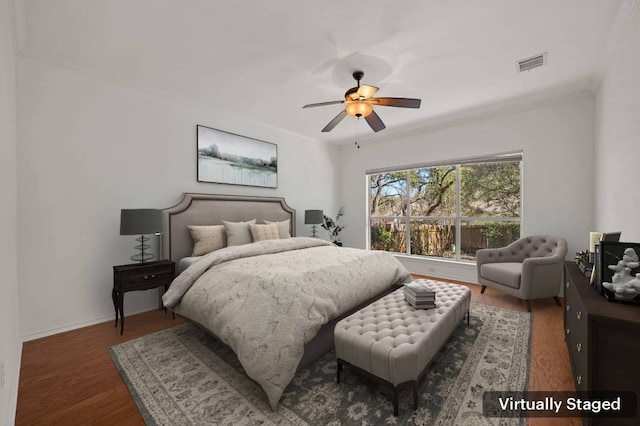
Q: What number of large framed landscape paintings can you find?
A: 1